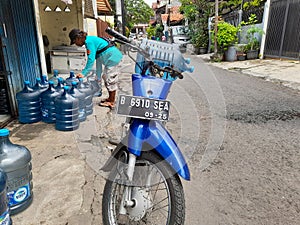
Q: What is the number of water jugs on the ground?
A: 13